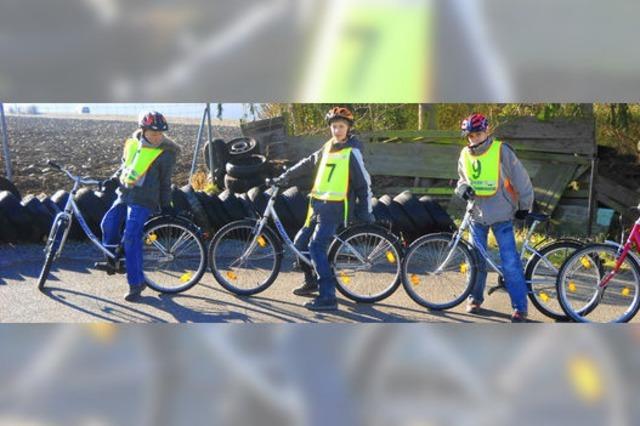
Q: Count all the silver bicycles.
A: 3